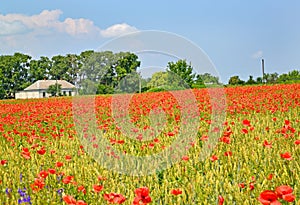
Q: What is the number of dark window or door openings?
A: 3